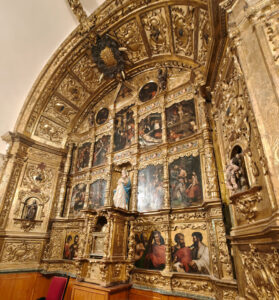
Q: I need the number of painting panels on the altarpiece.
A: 14